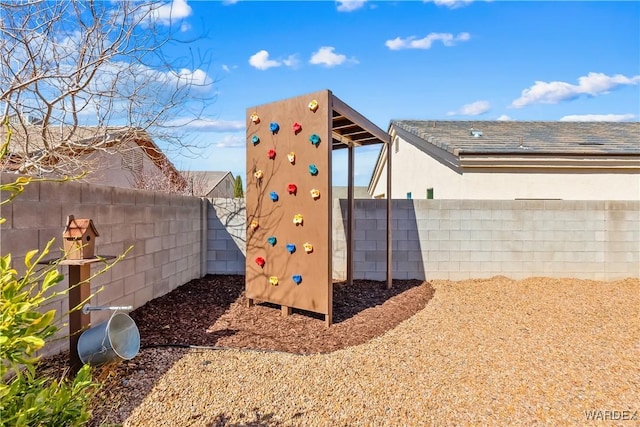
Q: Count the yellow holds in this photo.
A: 9